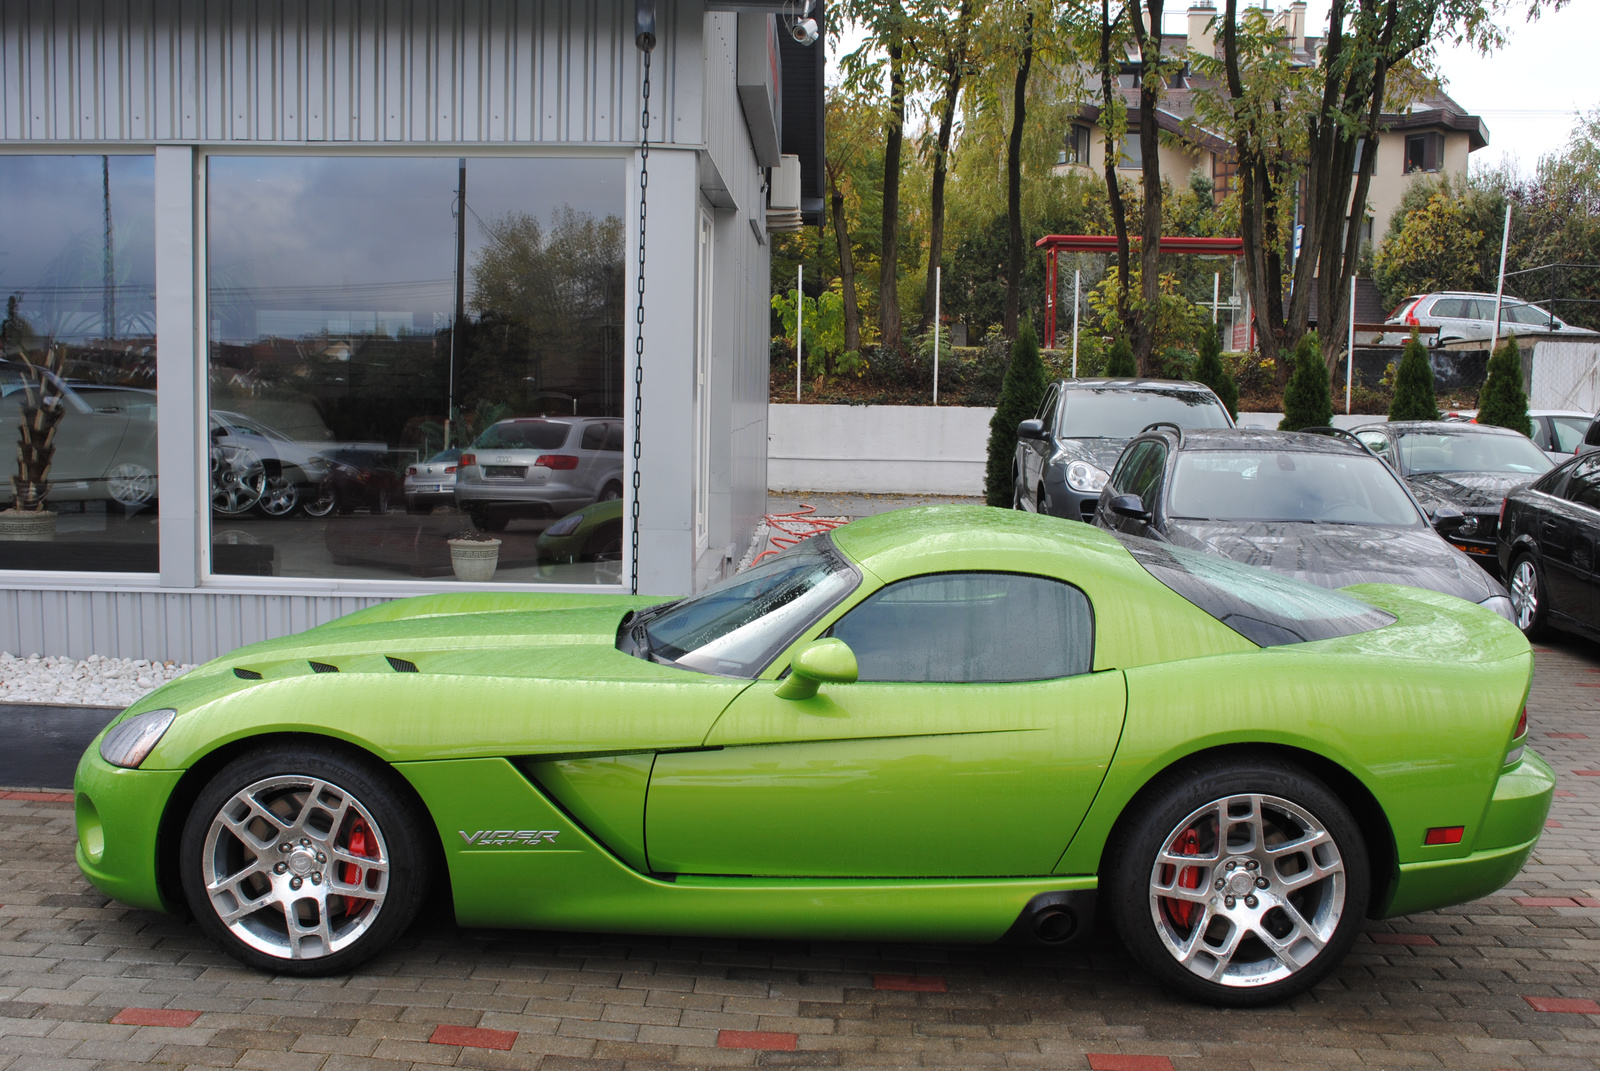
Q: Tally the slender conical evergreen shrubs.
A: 6